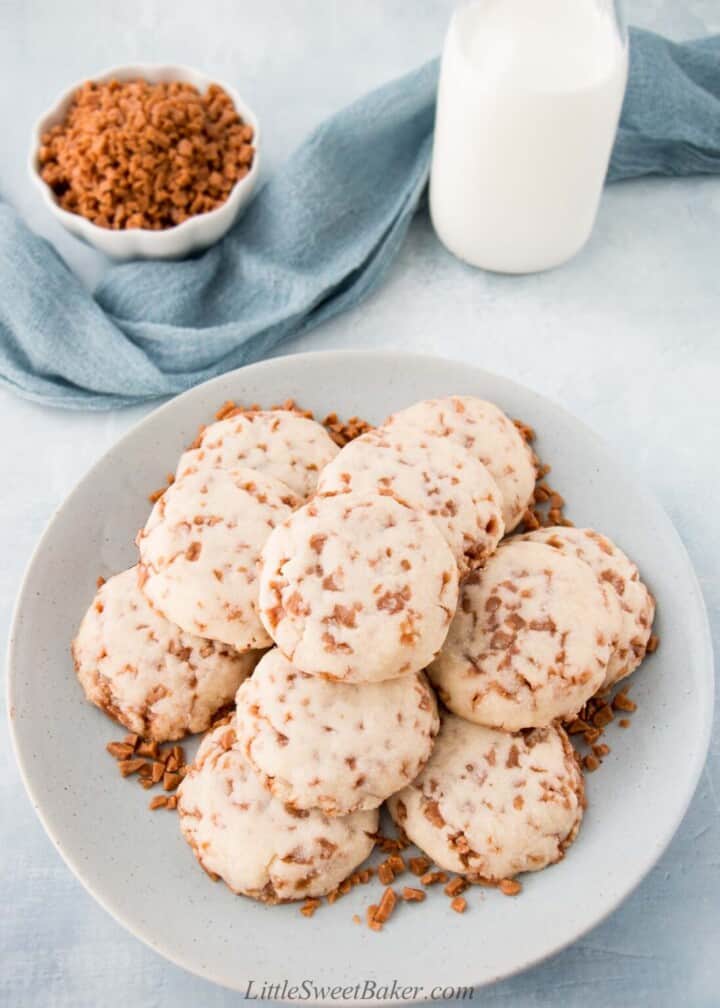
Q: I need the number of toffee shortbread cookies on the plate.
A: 11